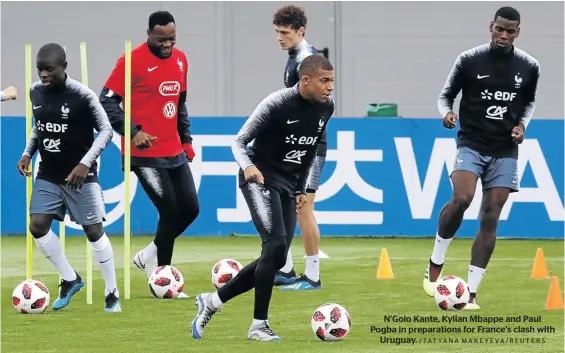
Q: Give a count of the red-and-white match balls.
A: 5